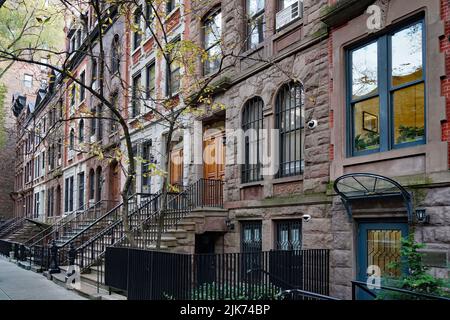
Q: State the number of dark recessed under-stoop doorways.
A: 1